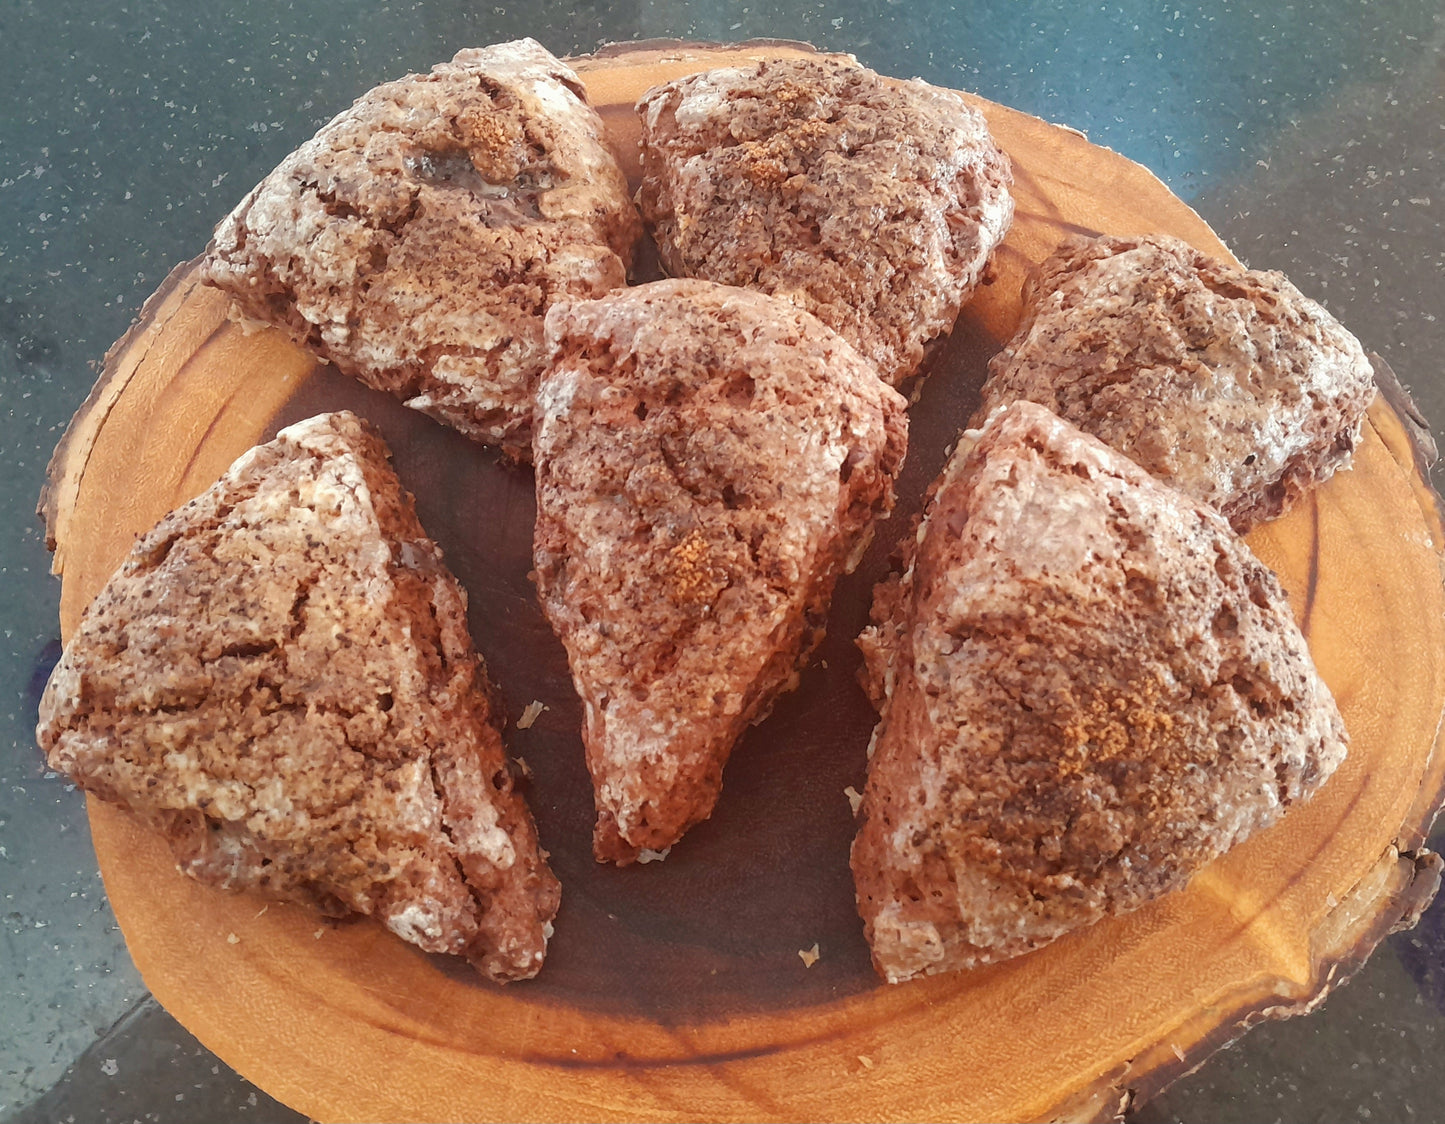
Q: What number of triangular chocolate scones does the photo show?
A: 6